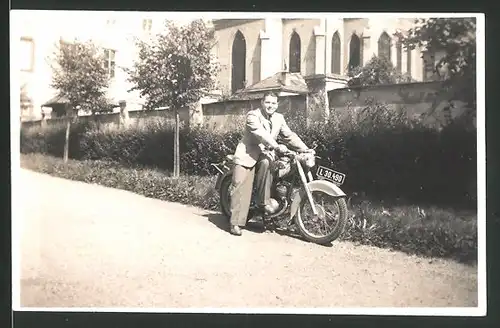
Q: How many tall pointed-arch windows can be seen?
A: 5